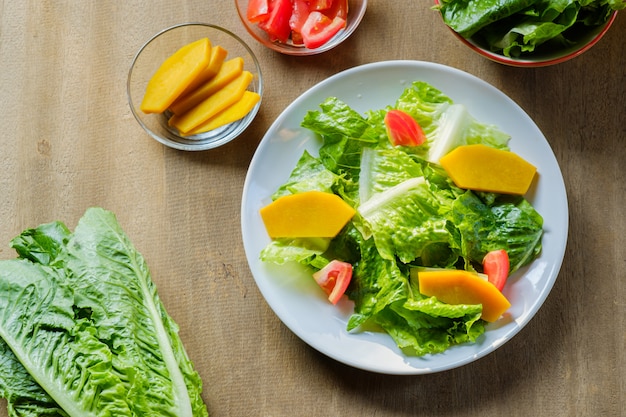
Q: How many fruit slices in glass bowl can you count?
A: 5